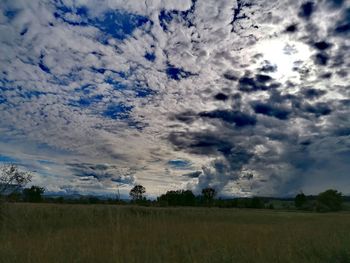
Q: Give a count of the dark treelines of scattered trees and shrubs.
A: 1